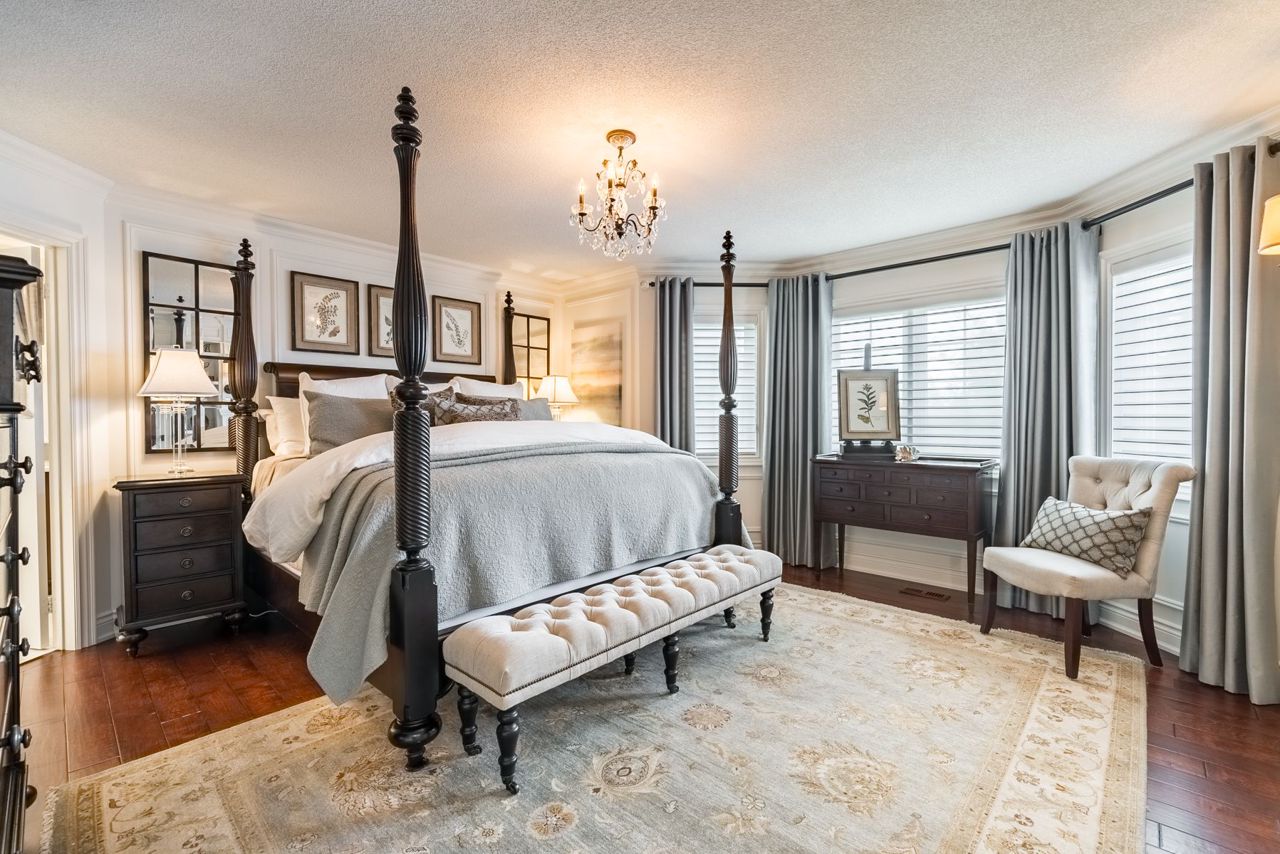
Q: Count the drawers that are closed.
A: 13